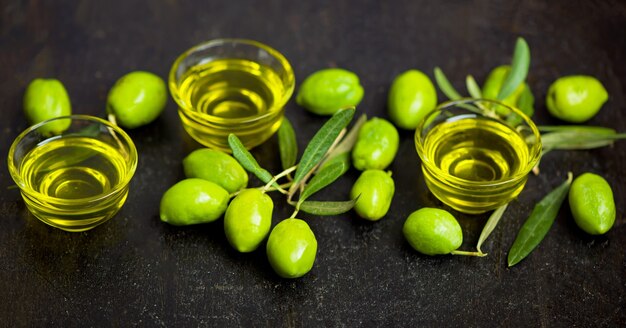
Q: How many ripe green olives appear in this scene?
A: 14